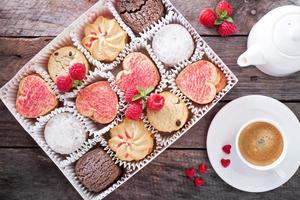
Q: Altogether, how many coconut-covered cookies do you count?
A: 2